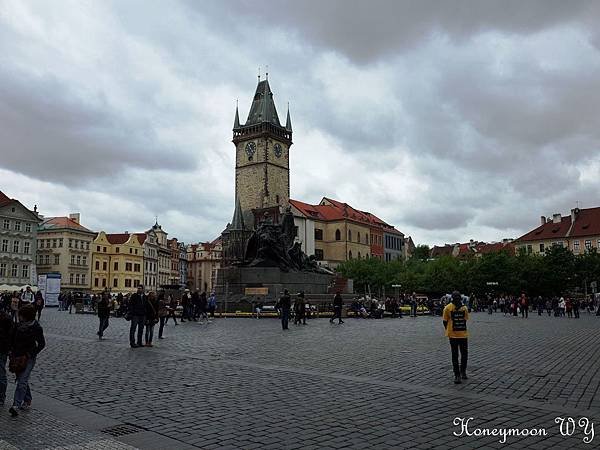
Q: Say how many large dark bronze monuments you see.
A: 1